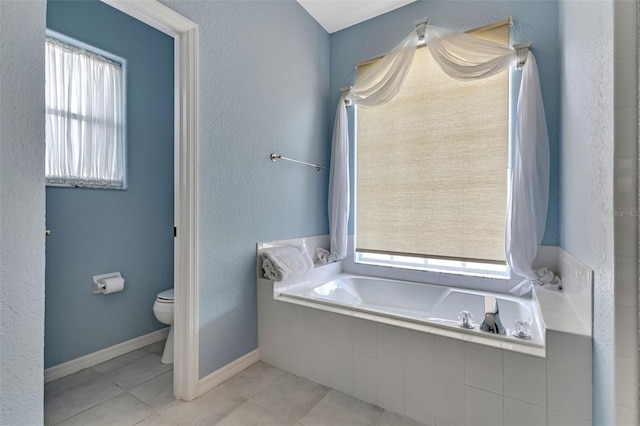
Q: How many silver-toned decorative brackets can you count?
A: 3